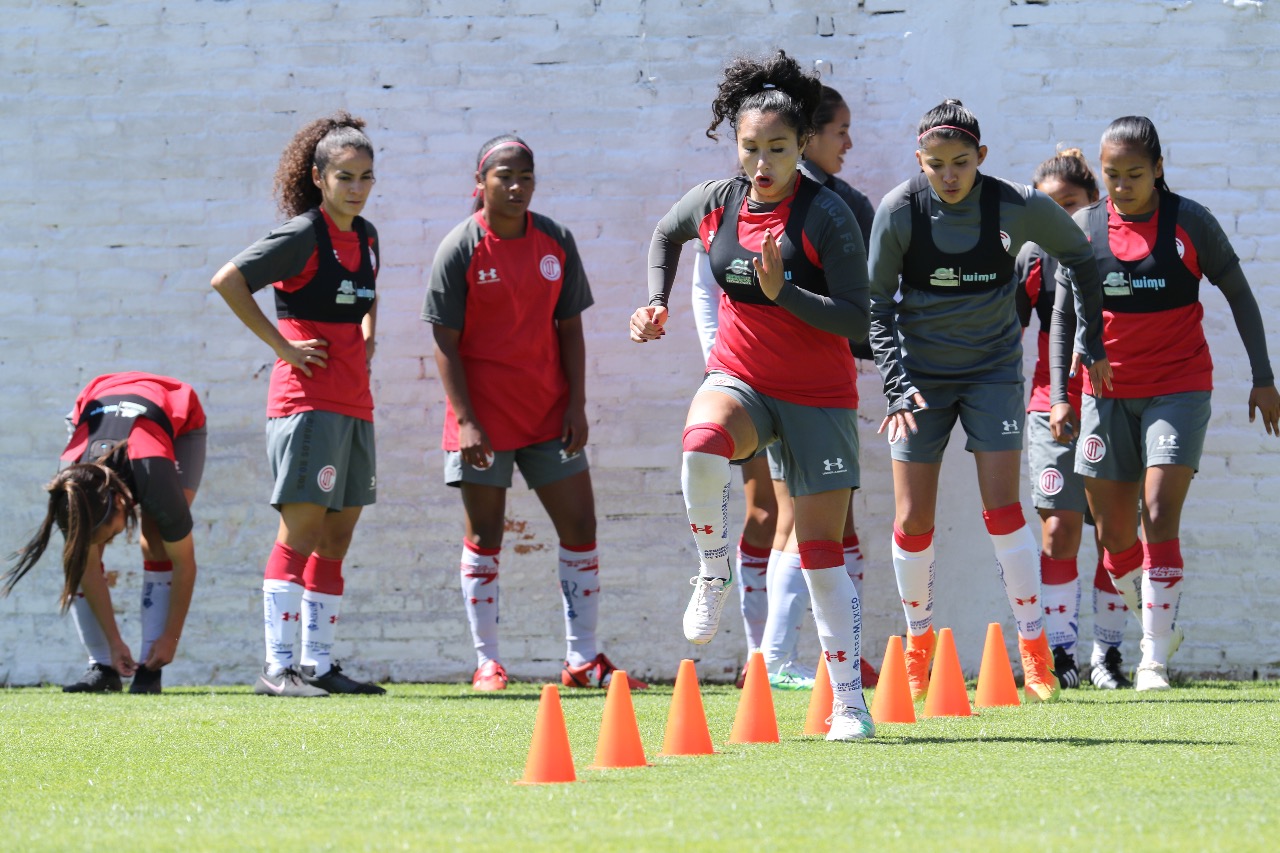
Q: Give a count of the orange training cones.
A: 8